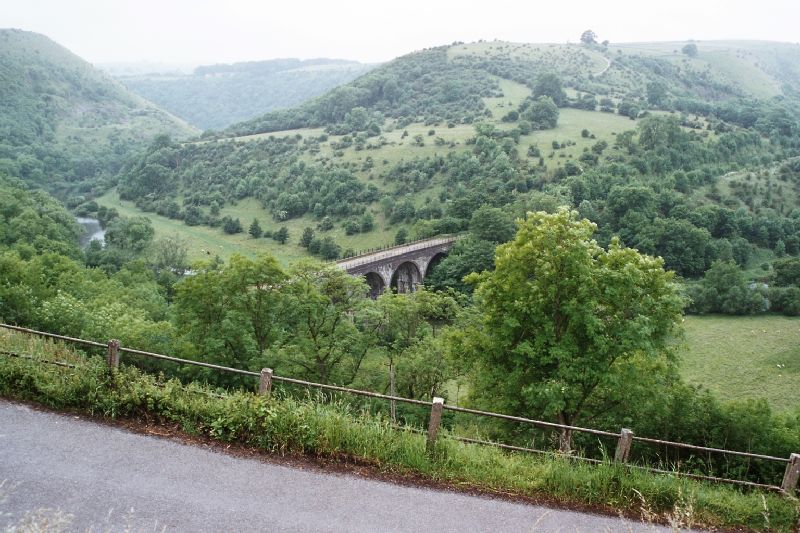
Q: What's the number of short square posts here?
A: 5